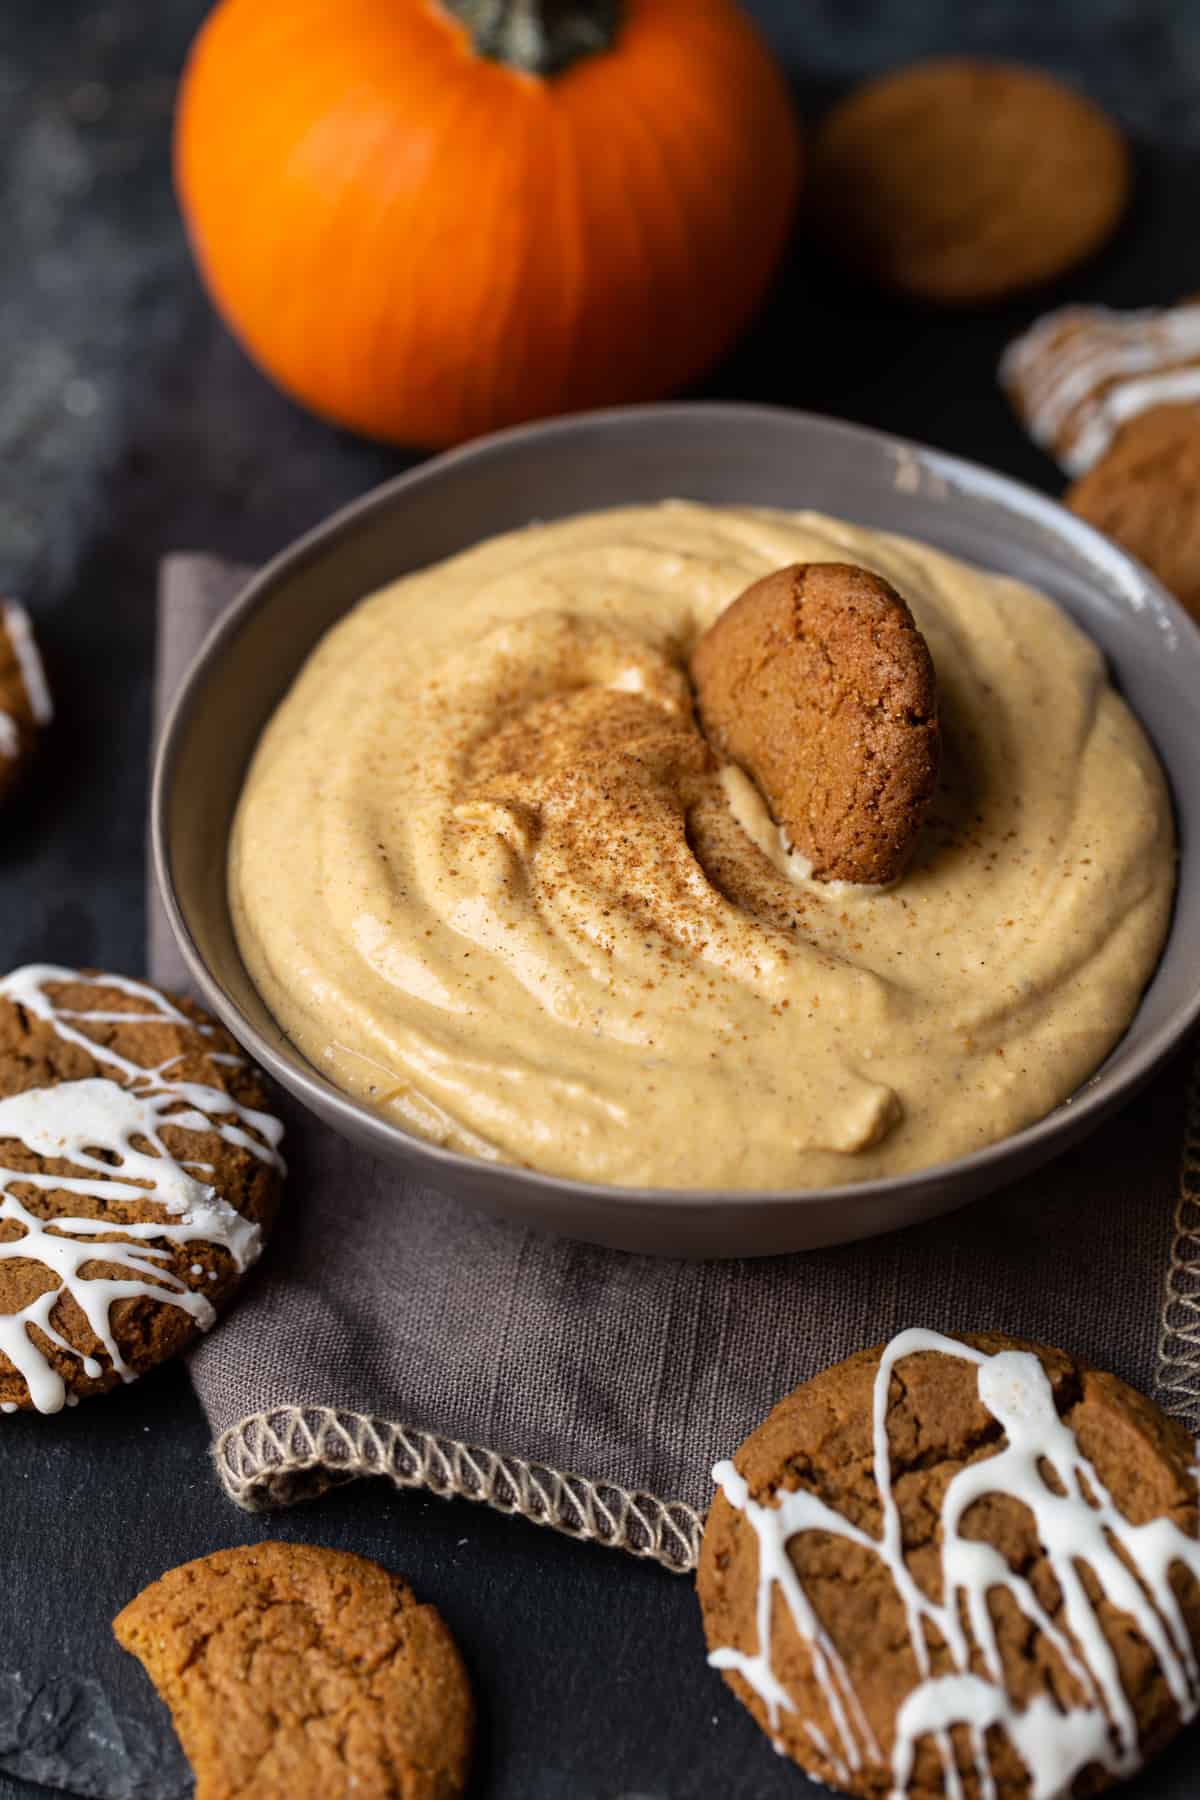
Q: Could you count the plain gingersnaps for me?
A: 4